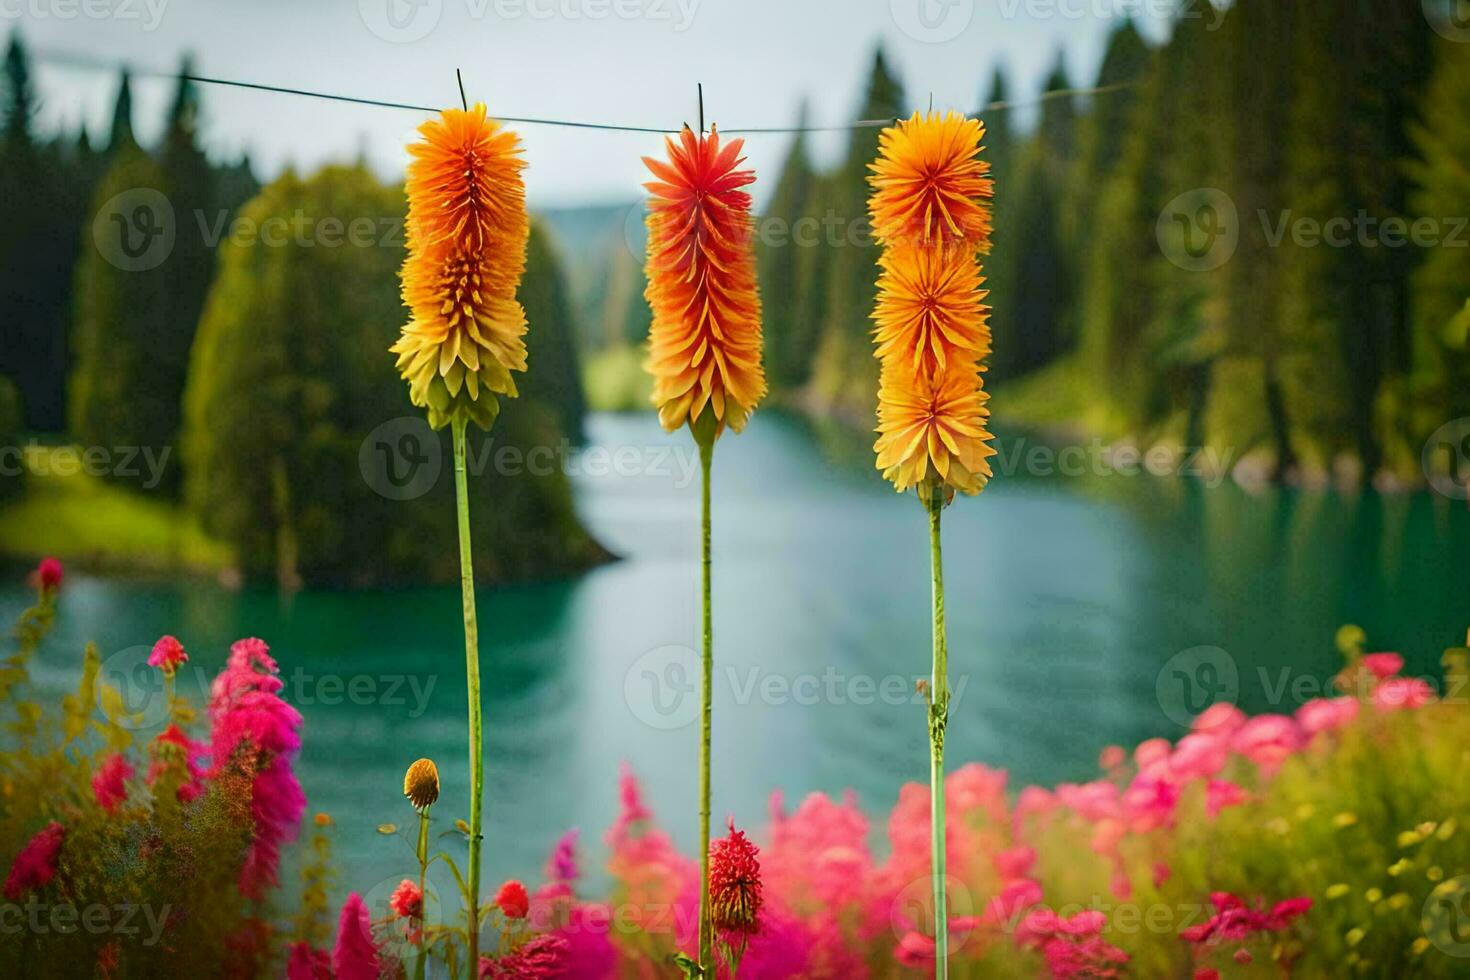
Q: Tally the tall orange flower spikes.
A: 3